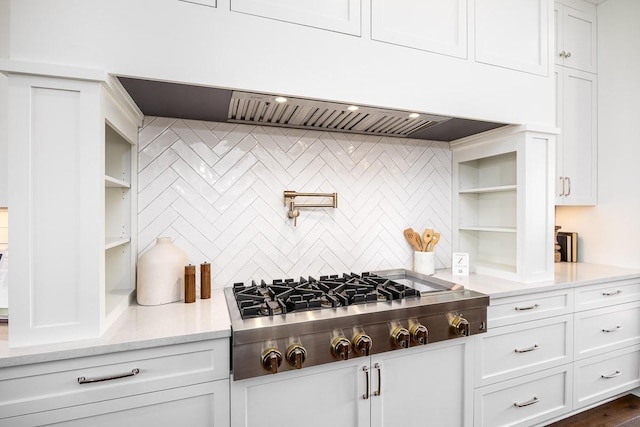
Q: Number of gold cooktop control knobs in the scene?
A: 7